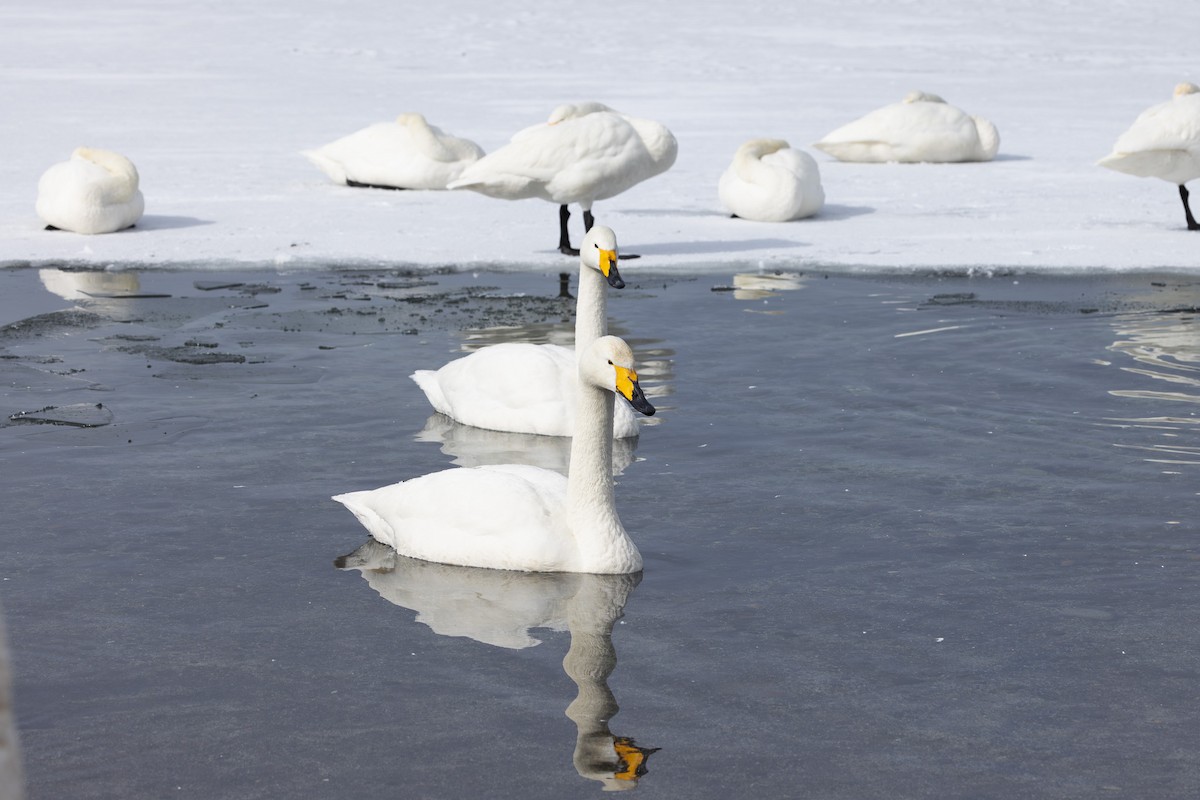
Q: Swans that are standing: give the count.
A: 2